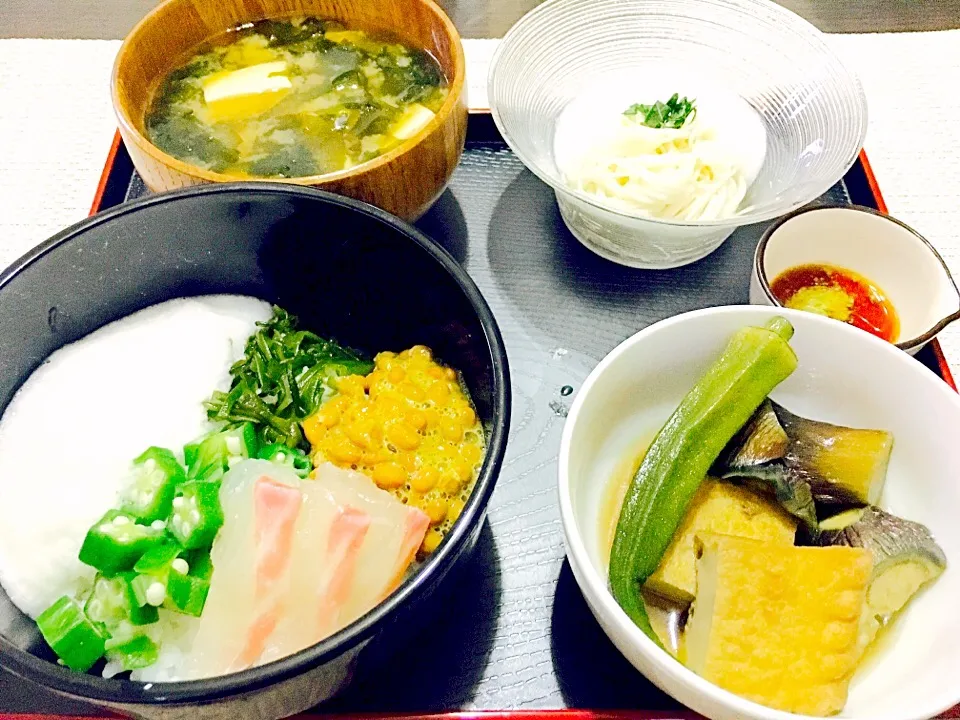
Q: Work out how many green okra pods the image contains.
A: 1